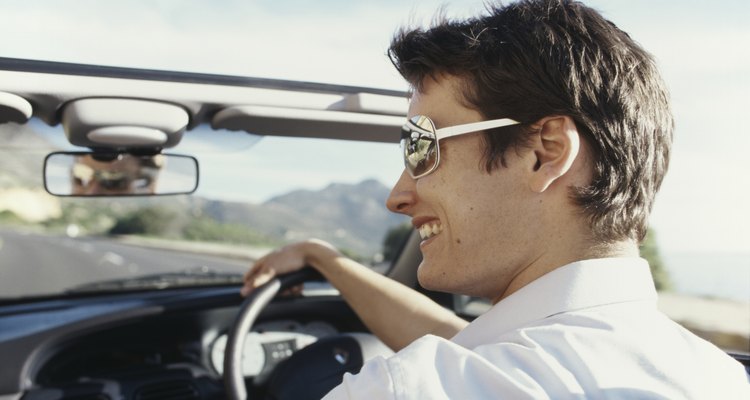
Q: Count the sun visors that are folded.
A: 2